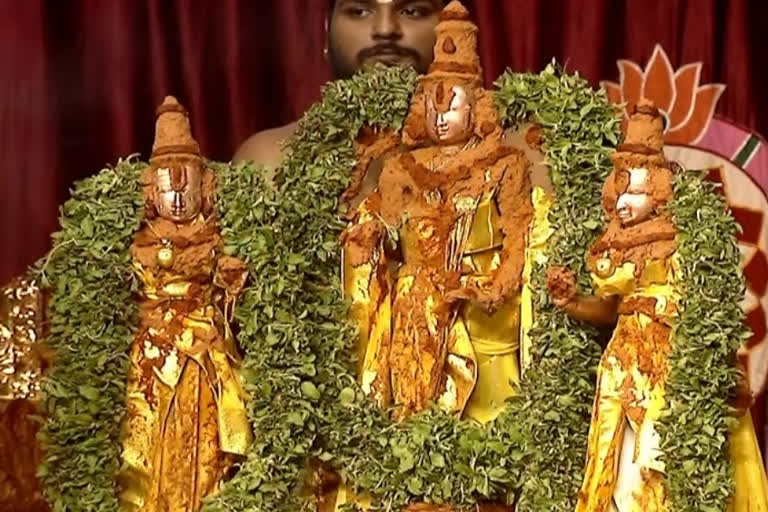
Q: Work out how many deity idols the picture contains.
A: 3